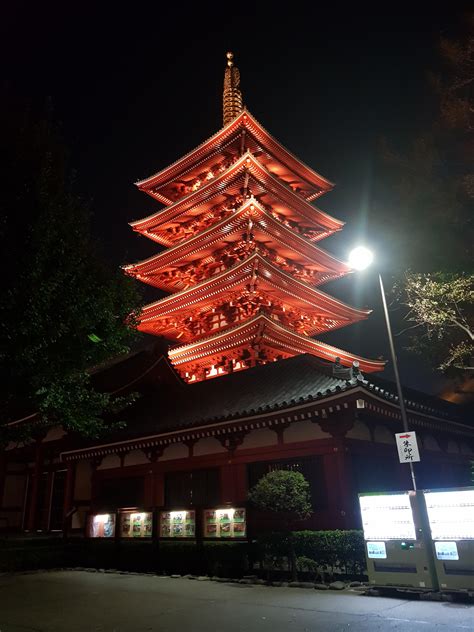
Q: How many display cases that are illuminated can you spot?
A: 4